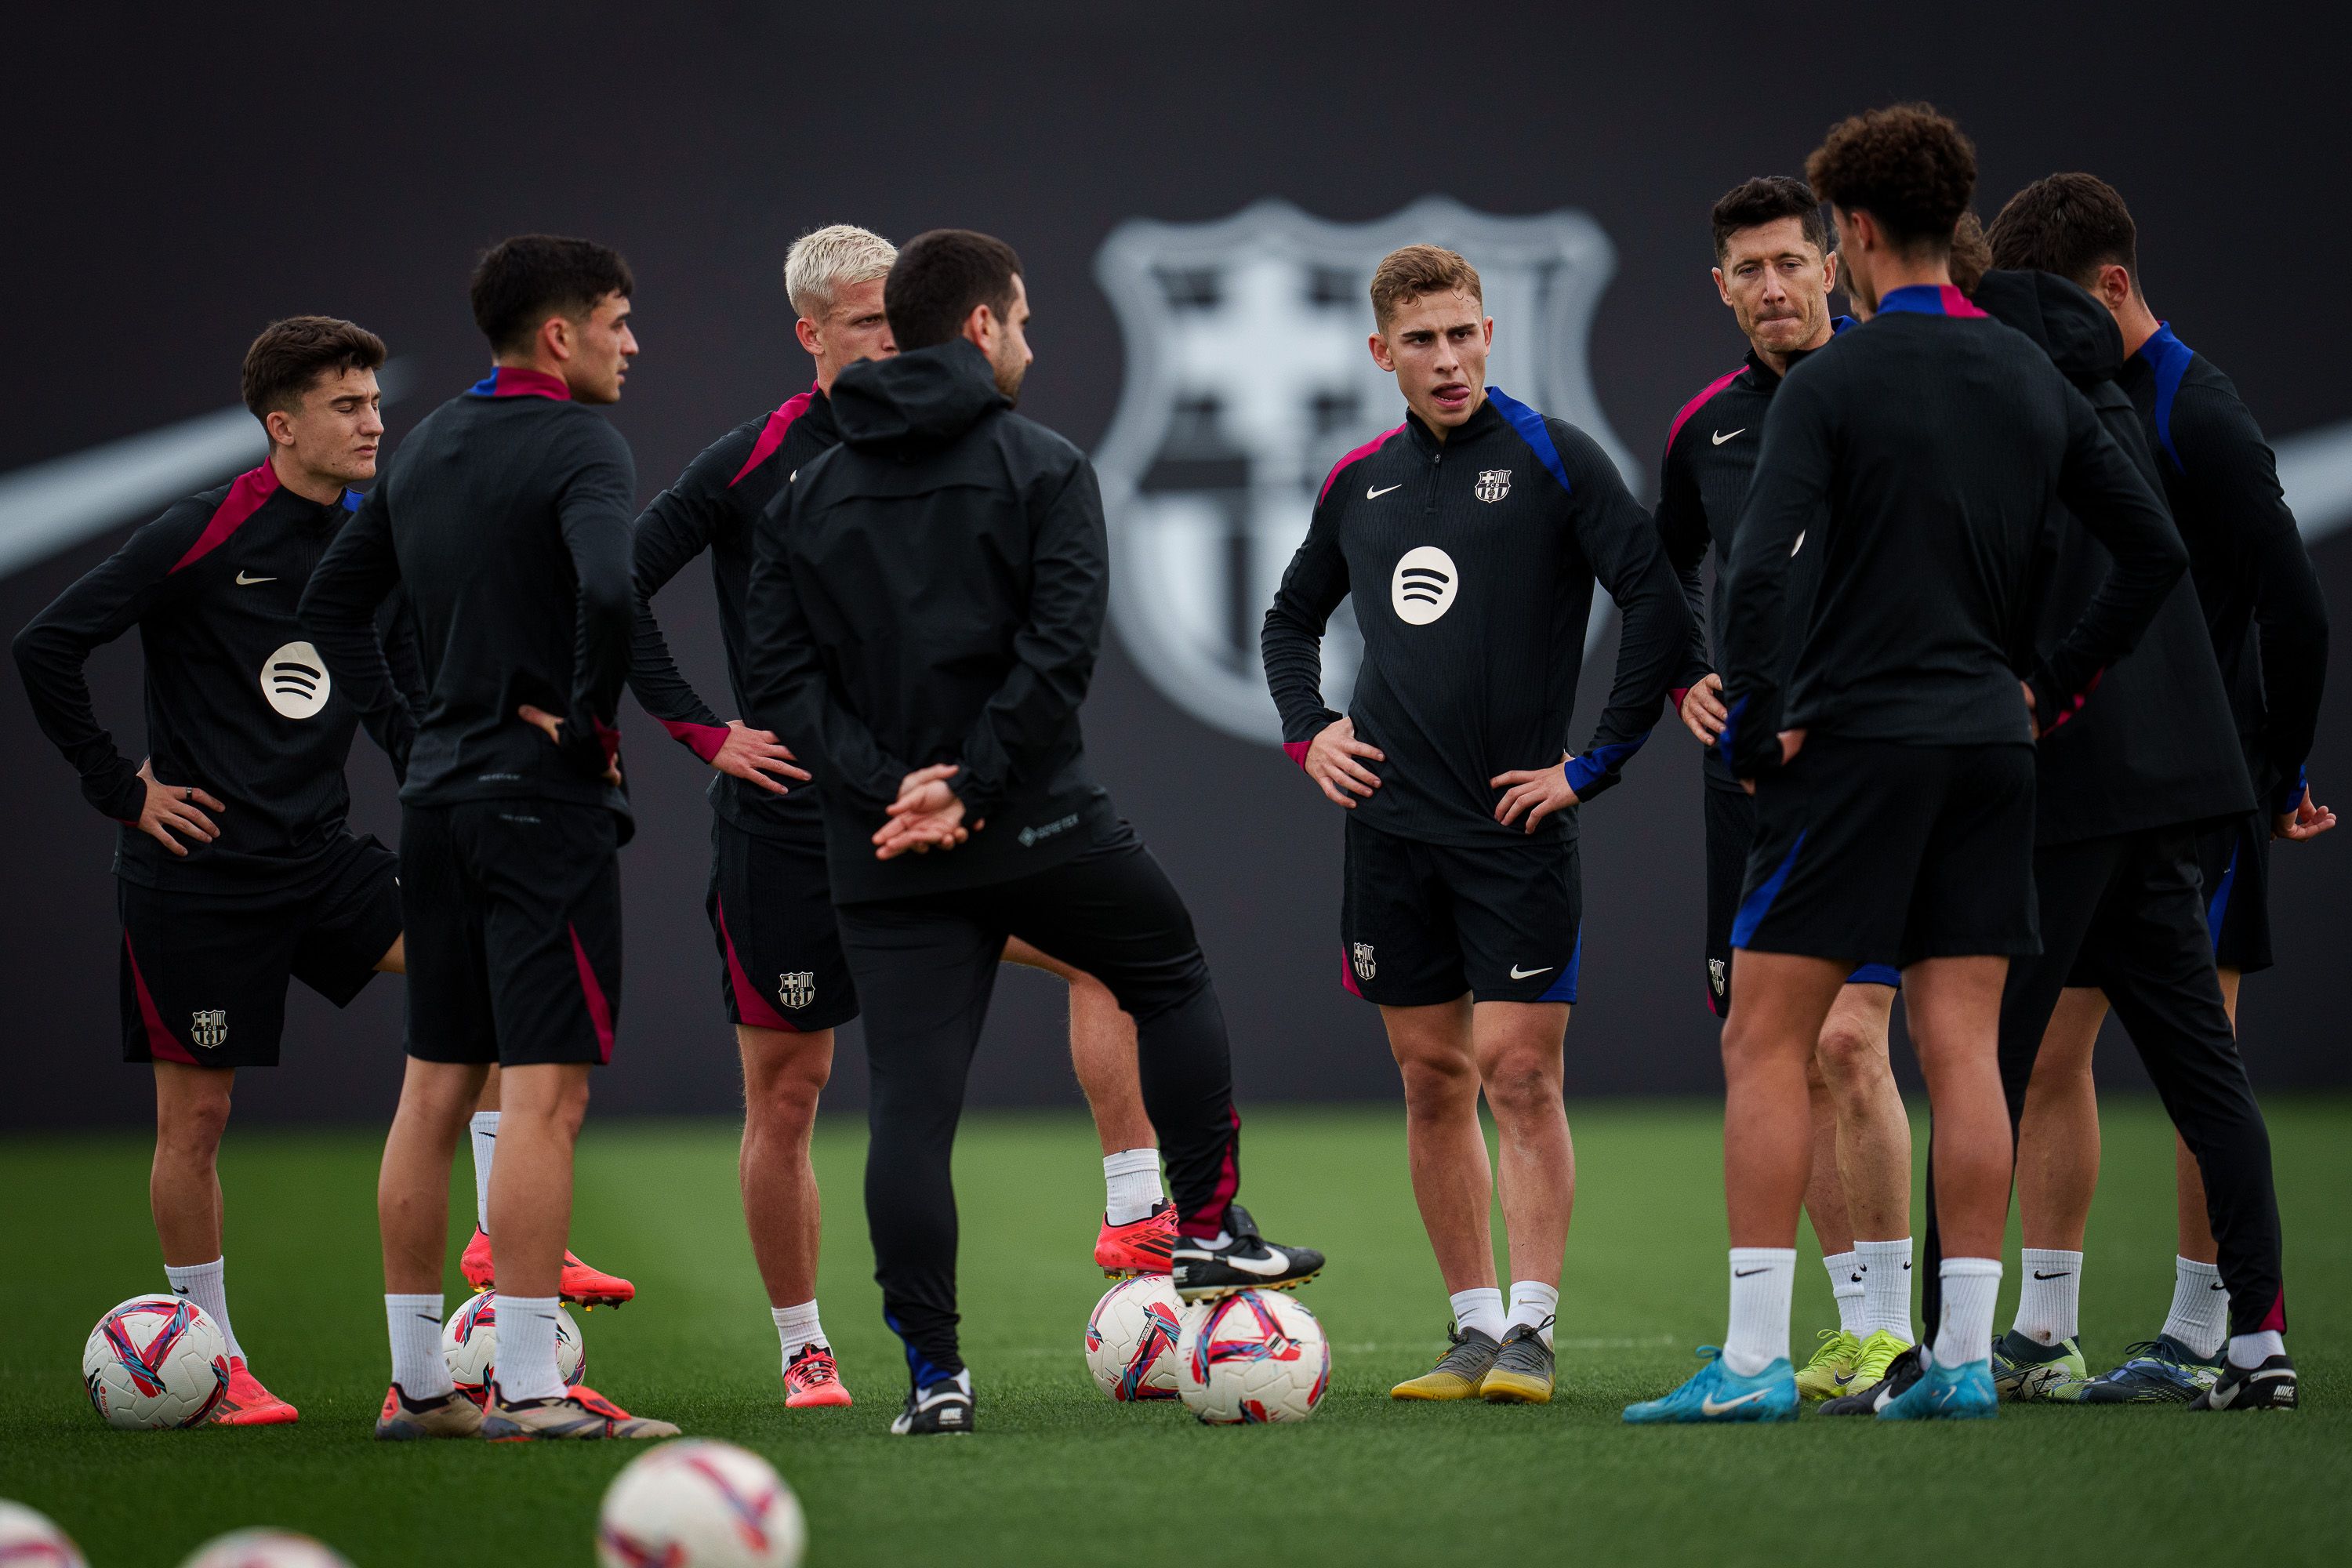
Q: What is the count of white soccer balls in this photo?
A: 7